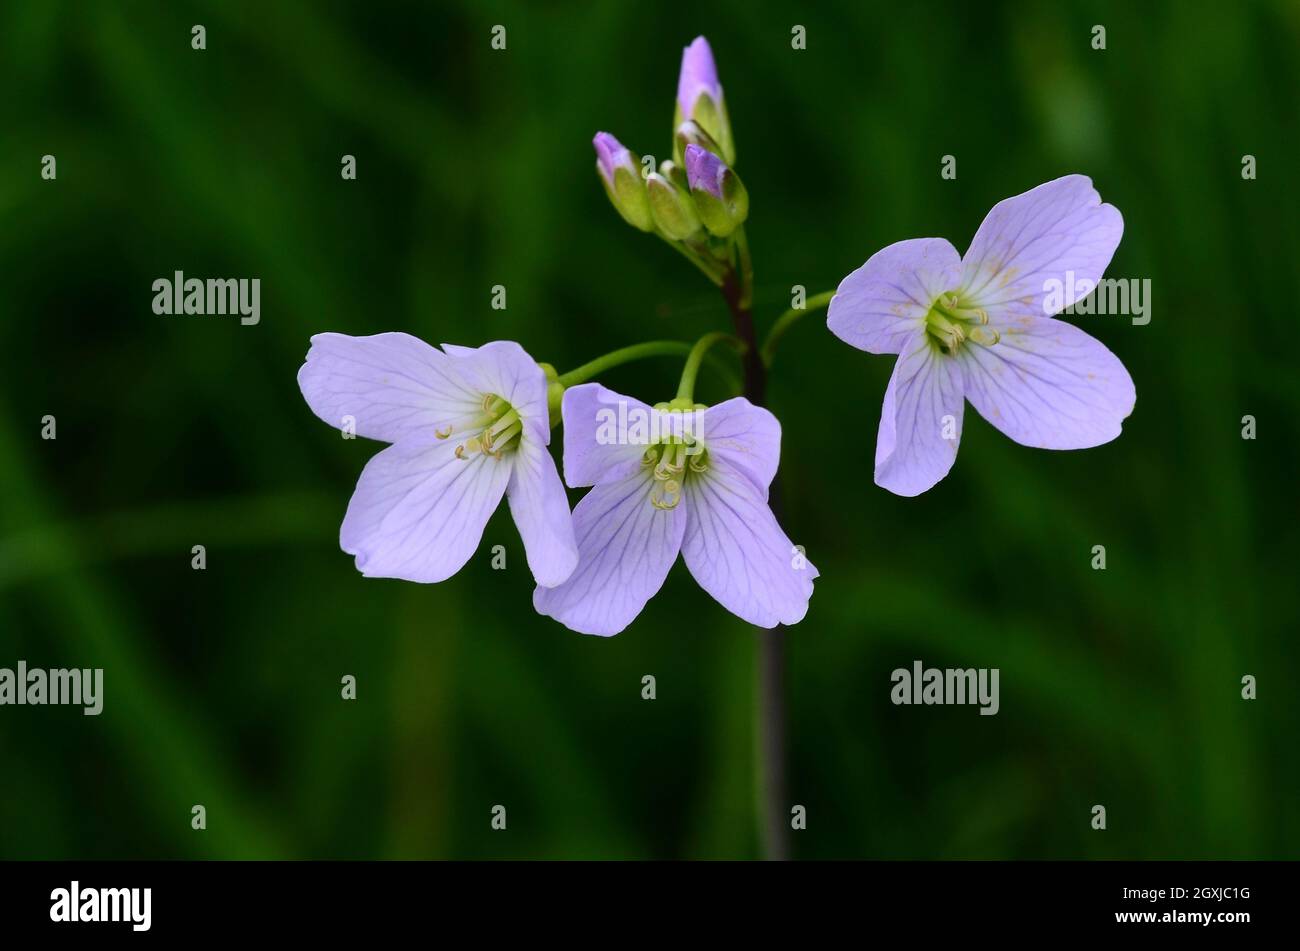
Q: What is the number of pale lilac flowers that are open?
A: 3